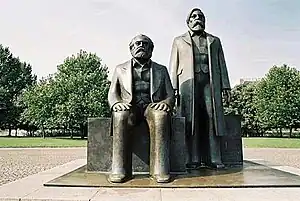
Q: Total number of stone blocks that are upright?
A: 2